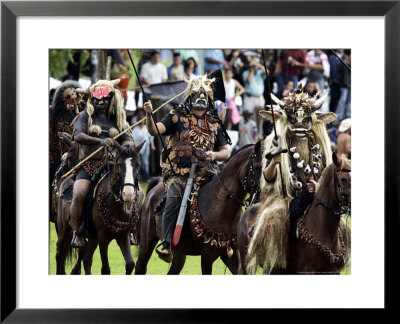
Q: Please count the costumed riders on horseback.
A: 4